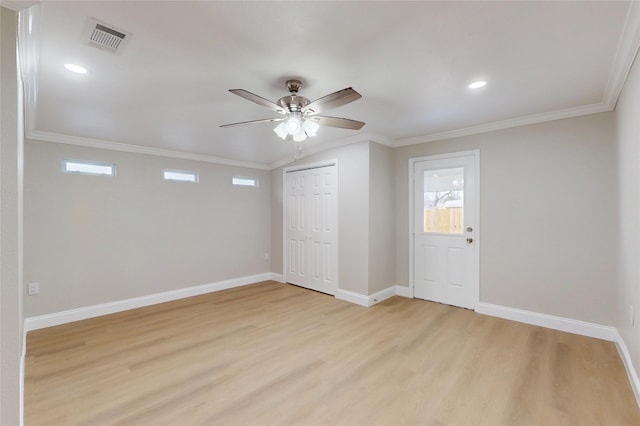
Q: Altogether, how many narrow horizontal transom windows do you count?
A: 3